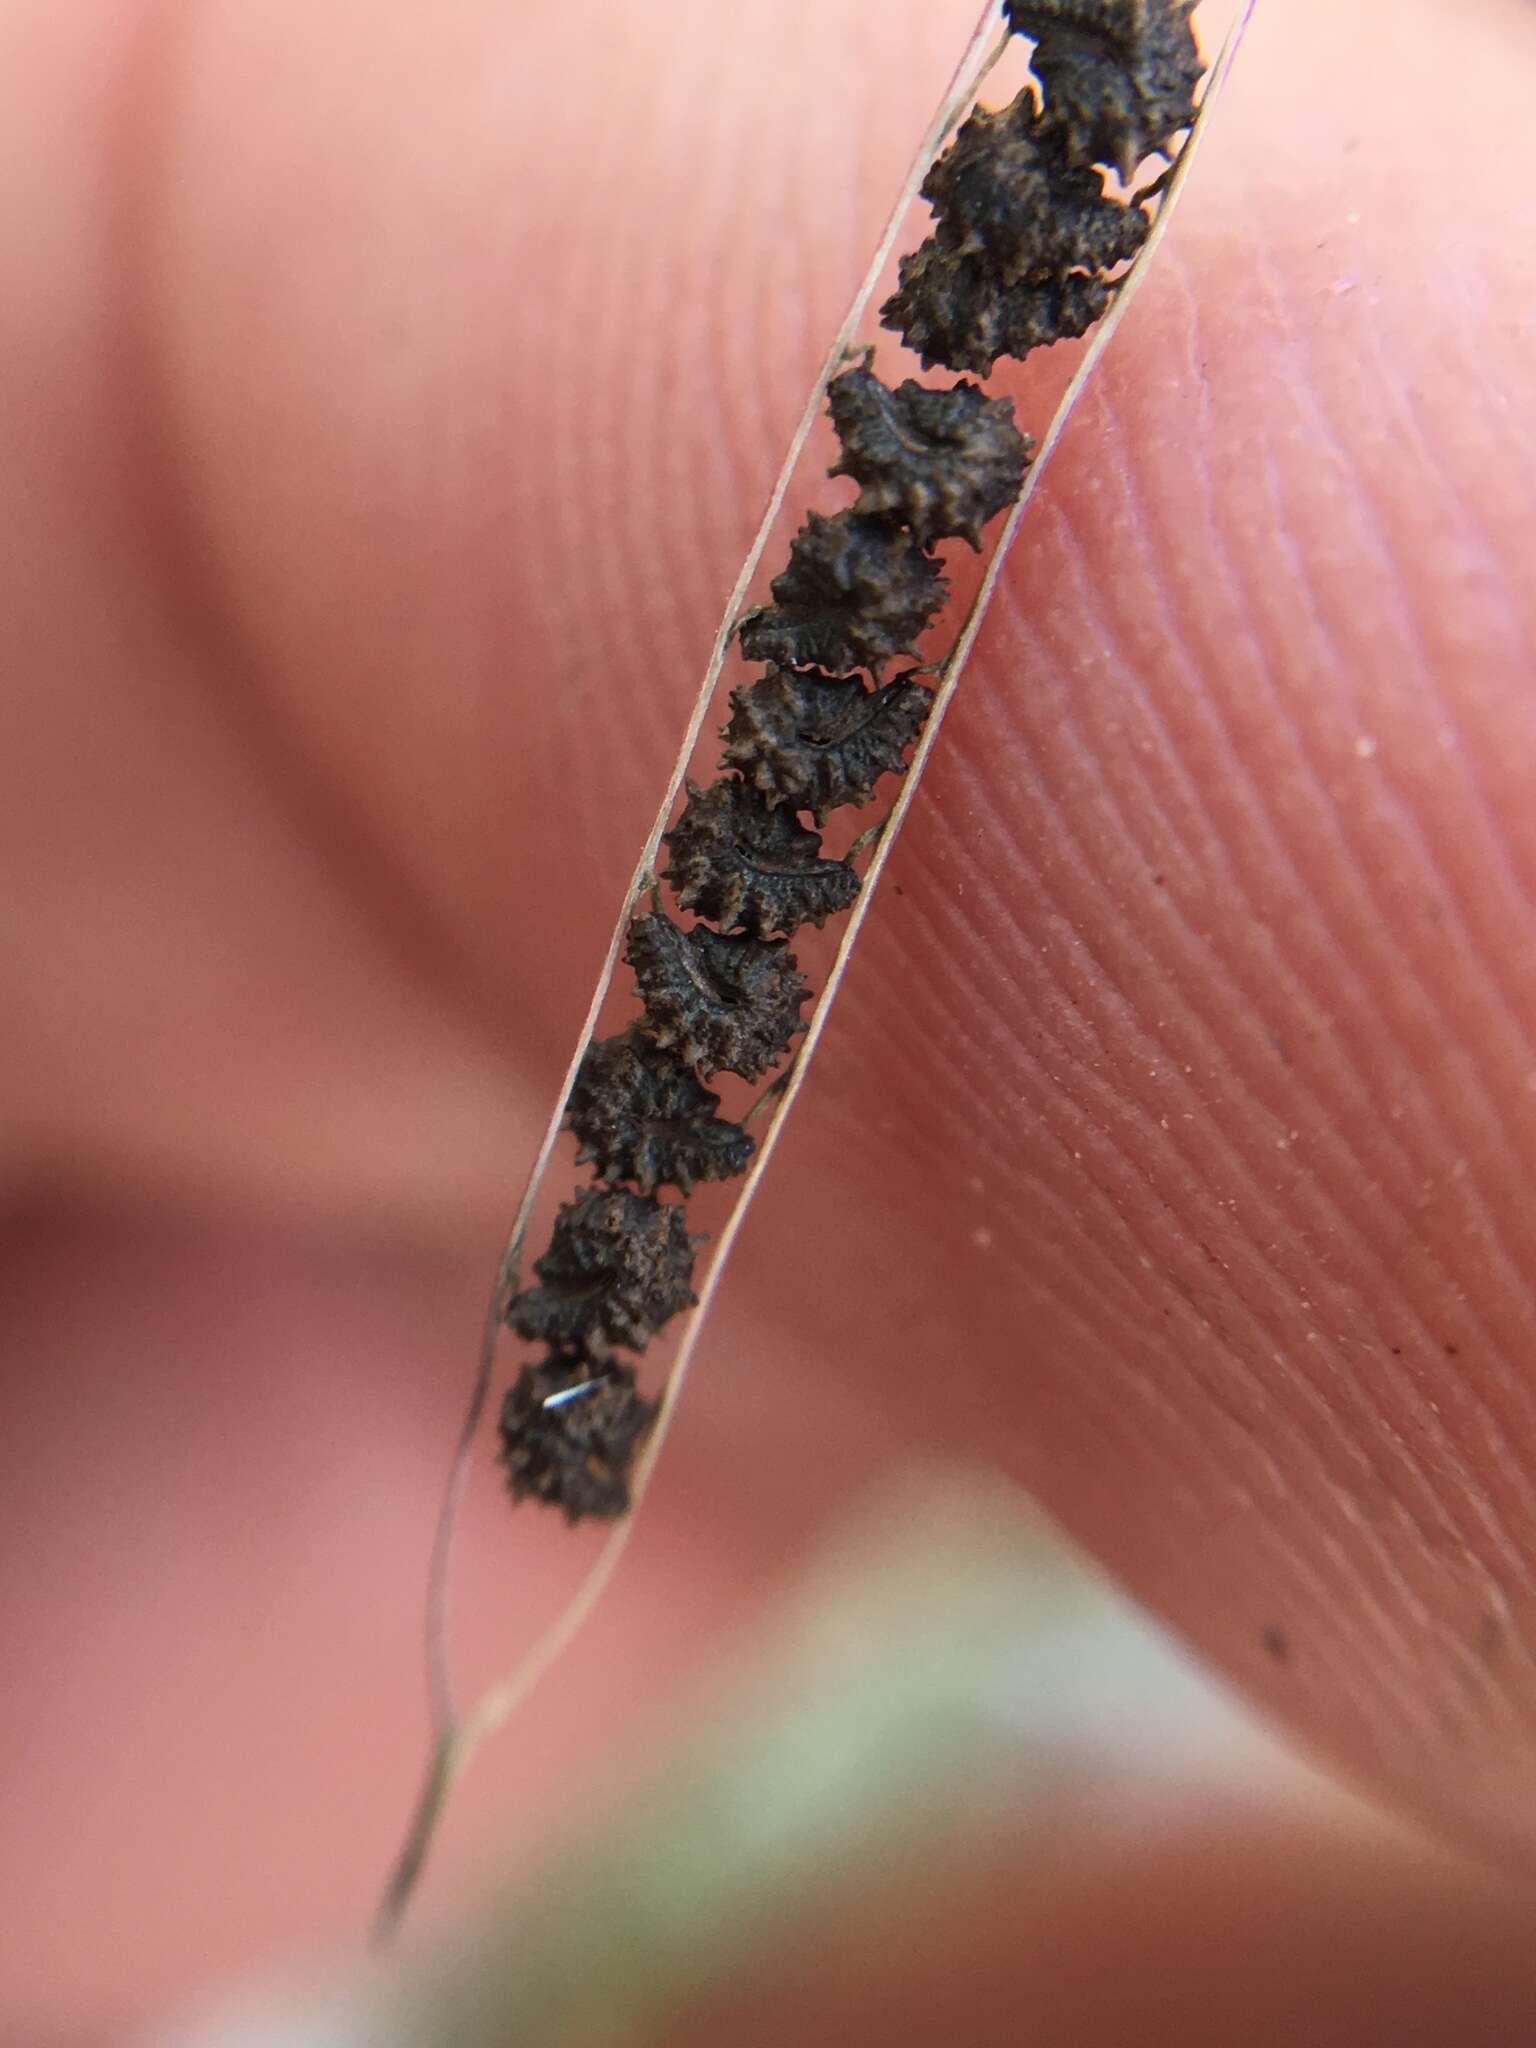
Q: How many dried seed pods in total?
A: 11